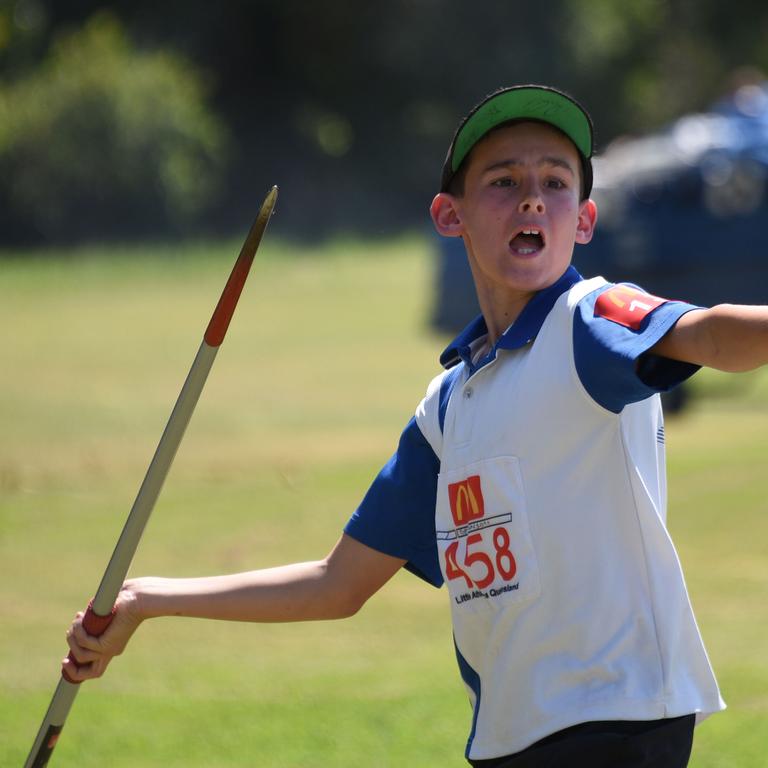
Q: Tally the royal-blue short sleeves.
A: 2